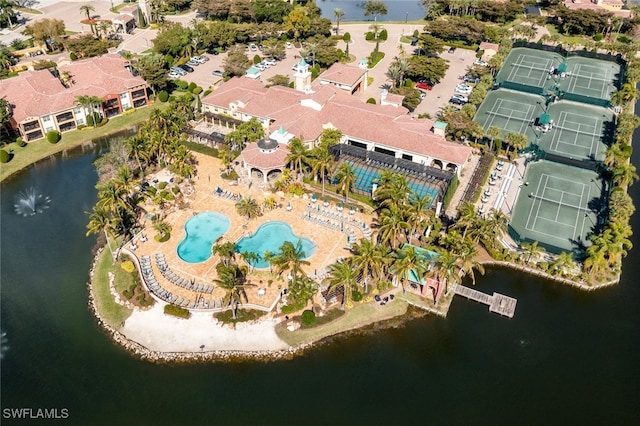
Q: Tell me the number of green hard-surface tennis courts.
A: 5